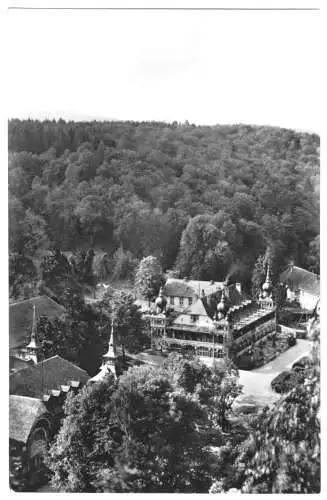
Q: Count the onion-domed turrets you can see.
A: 3